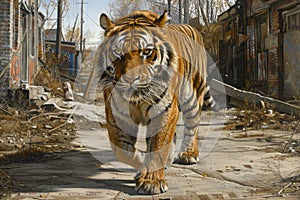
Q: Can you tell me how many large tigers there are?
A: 1